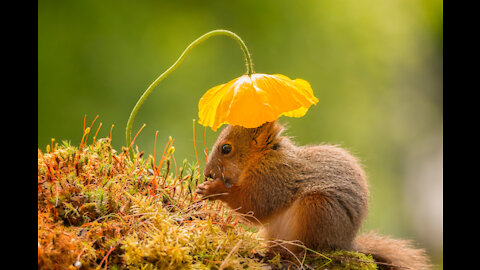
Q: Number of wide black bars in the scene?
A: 2